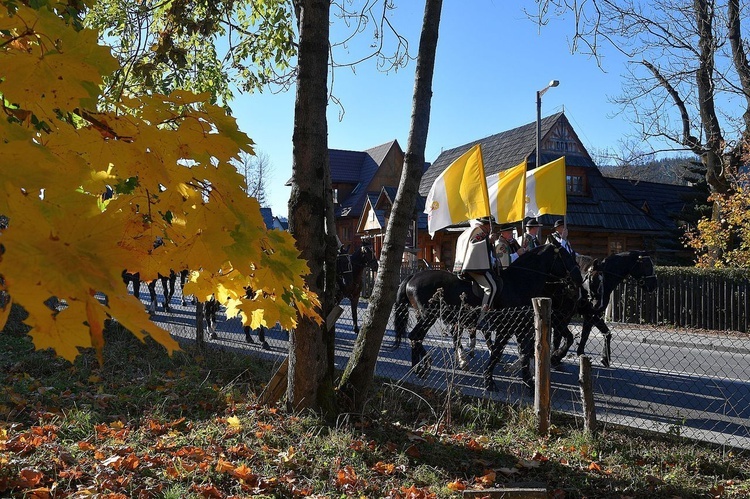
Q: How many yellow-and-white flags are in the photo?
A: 3